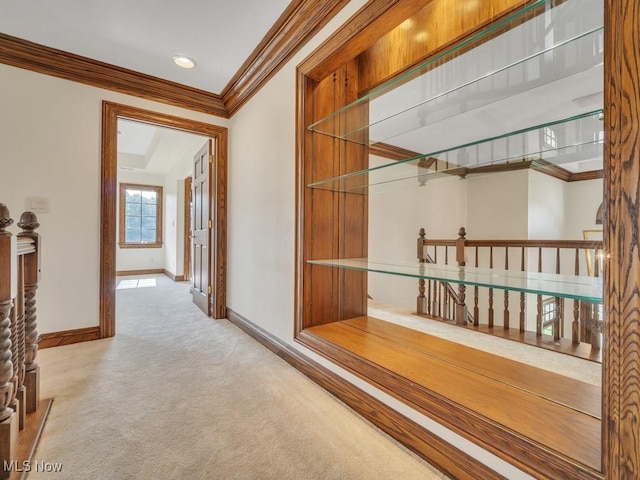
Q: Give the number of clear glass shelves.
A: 3